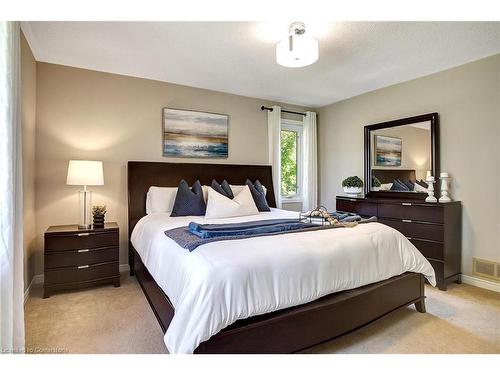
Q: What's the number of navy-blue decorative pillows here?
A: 3